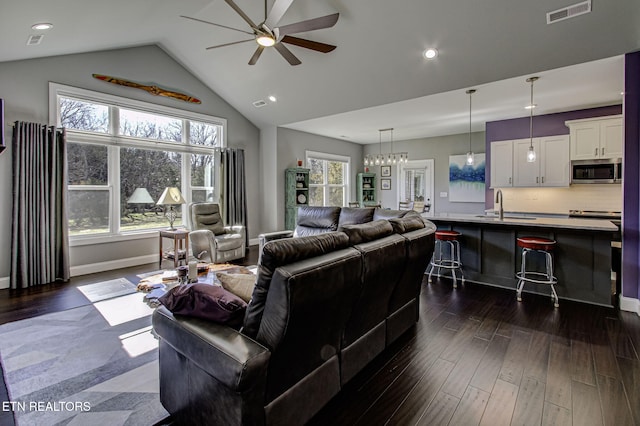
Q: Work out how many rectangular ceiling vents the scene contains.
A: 3